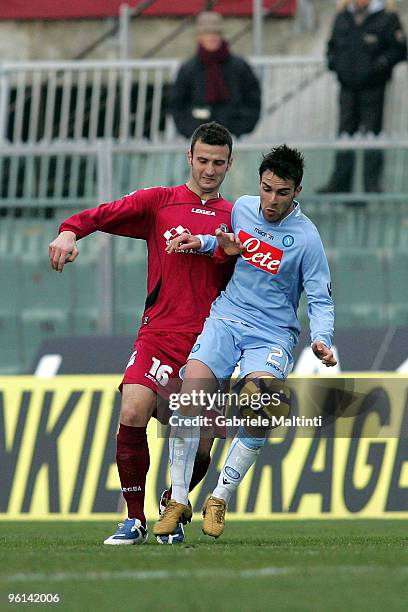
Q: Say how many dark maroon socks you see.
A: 2